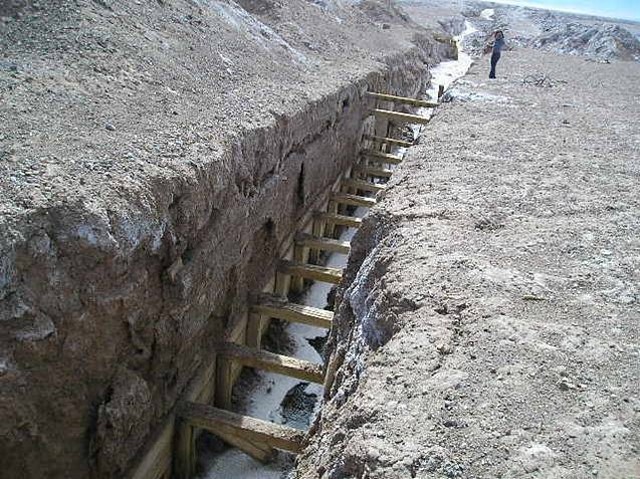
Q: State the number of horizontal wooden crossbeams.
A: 13